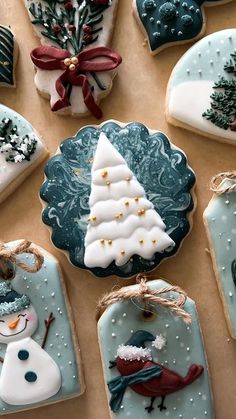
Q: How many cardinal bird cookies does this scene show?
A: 1